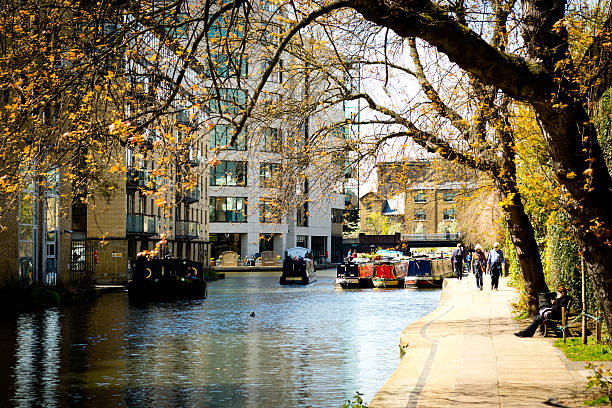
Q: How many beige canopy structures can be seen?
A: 2